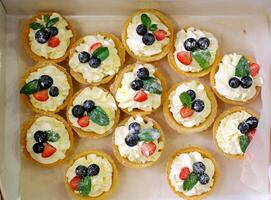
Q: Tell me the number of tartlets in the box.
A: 14